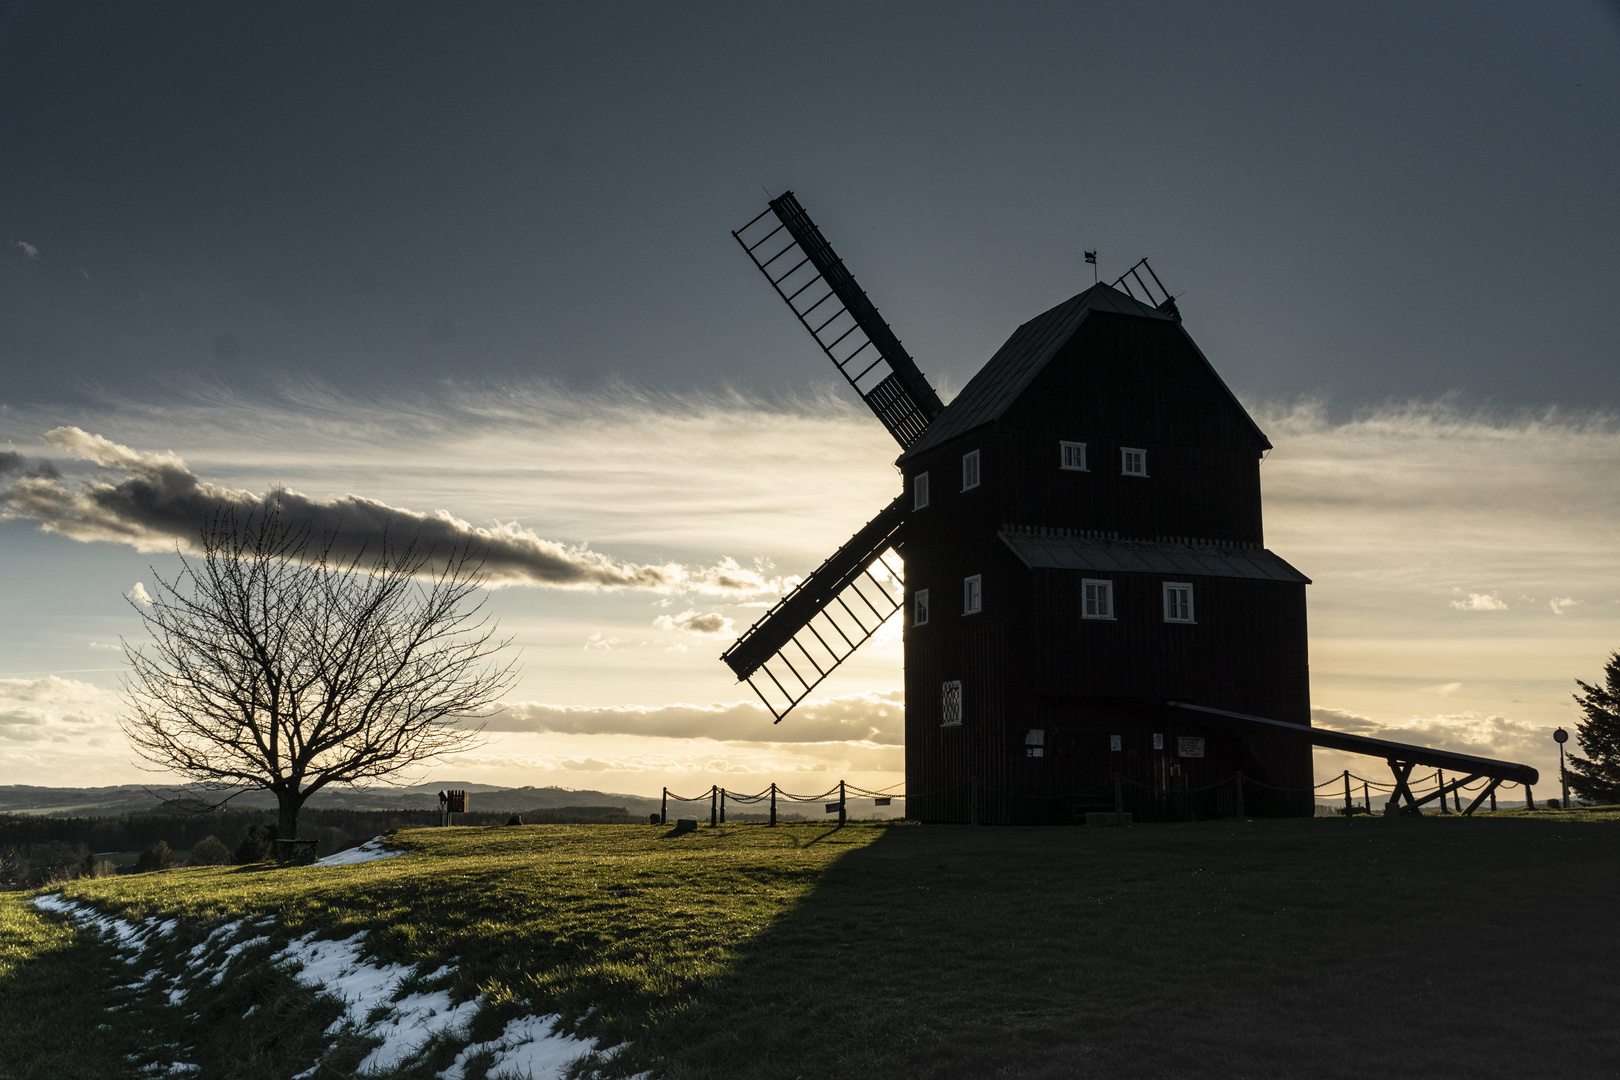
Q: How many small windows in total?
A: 9